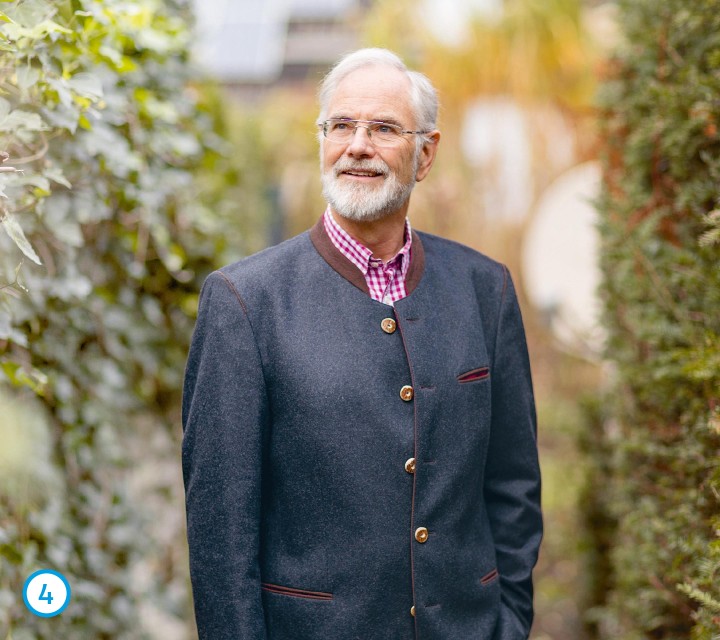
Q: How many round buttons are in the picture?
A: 5